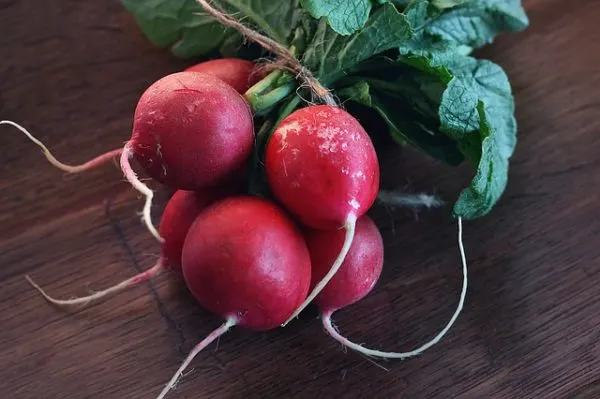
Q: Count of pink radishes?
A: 6